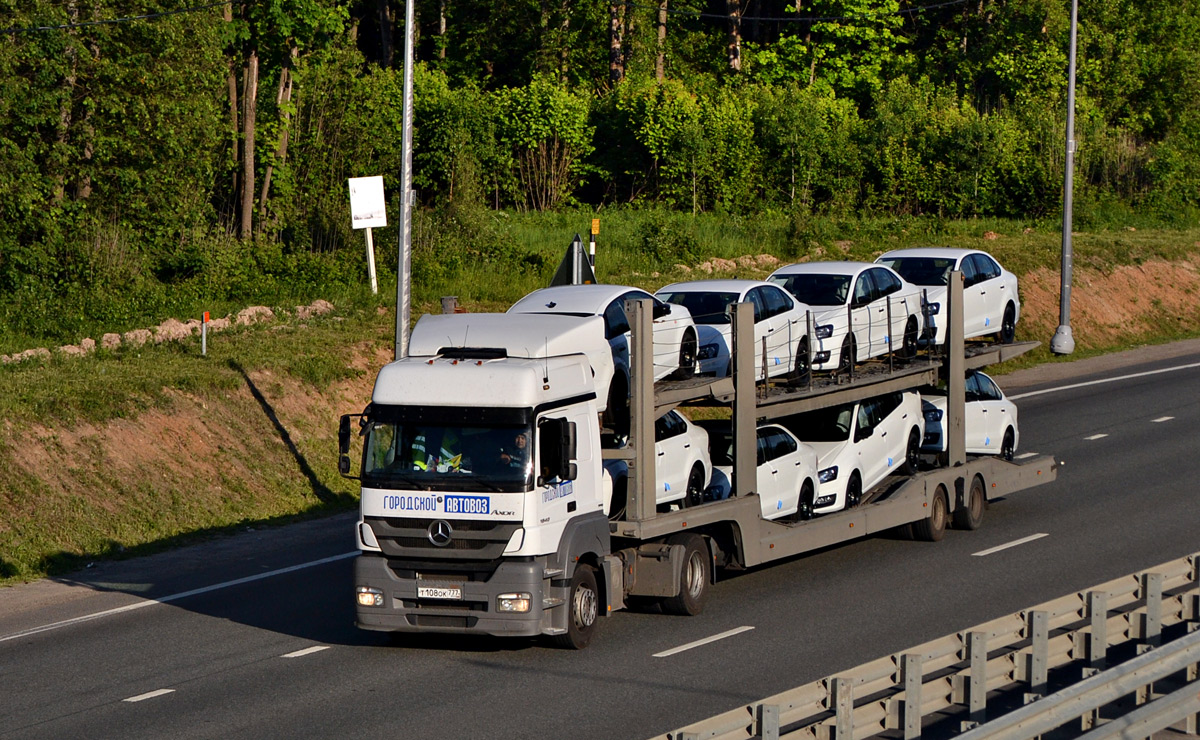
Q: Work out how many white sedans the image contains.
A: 8